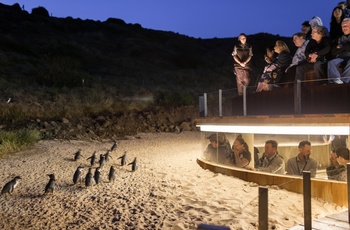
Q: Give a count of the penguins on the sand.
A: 13